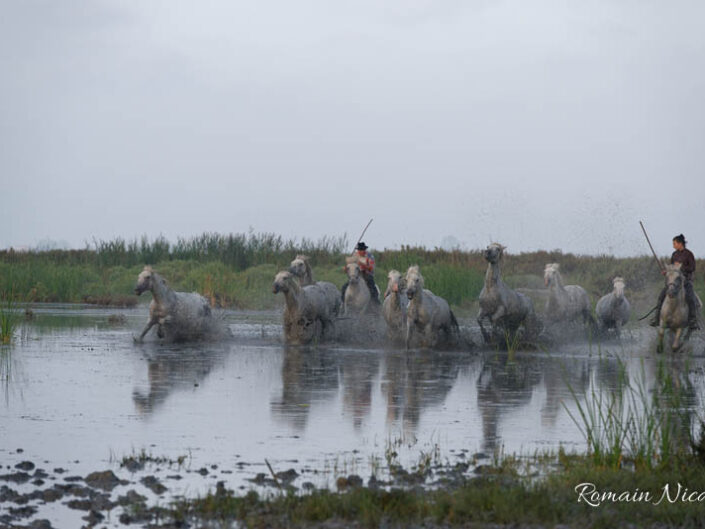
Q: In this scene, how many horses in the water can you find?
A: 10